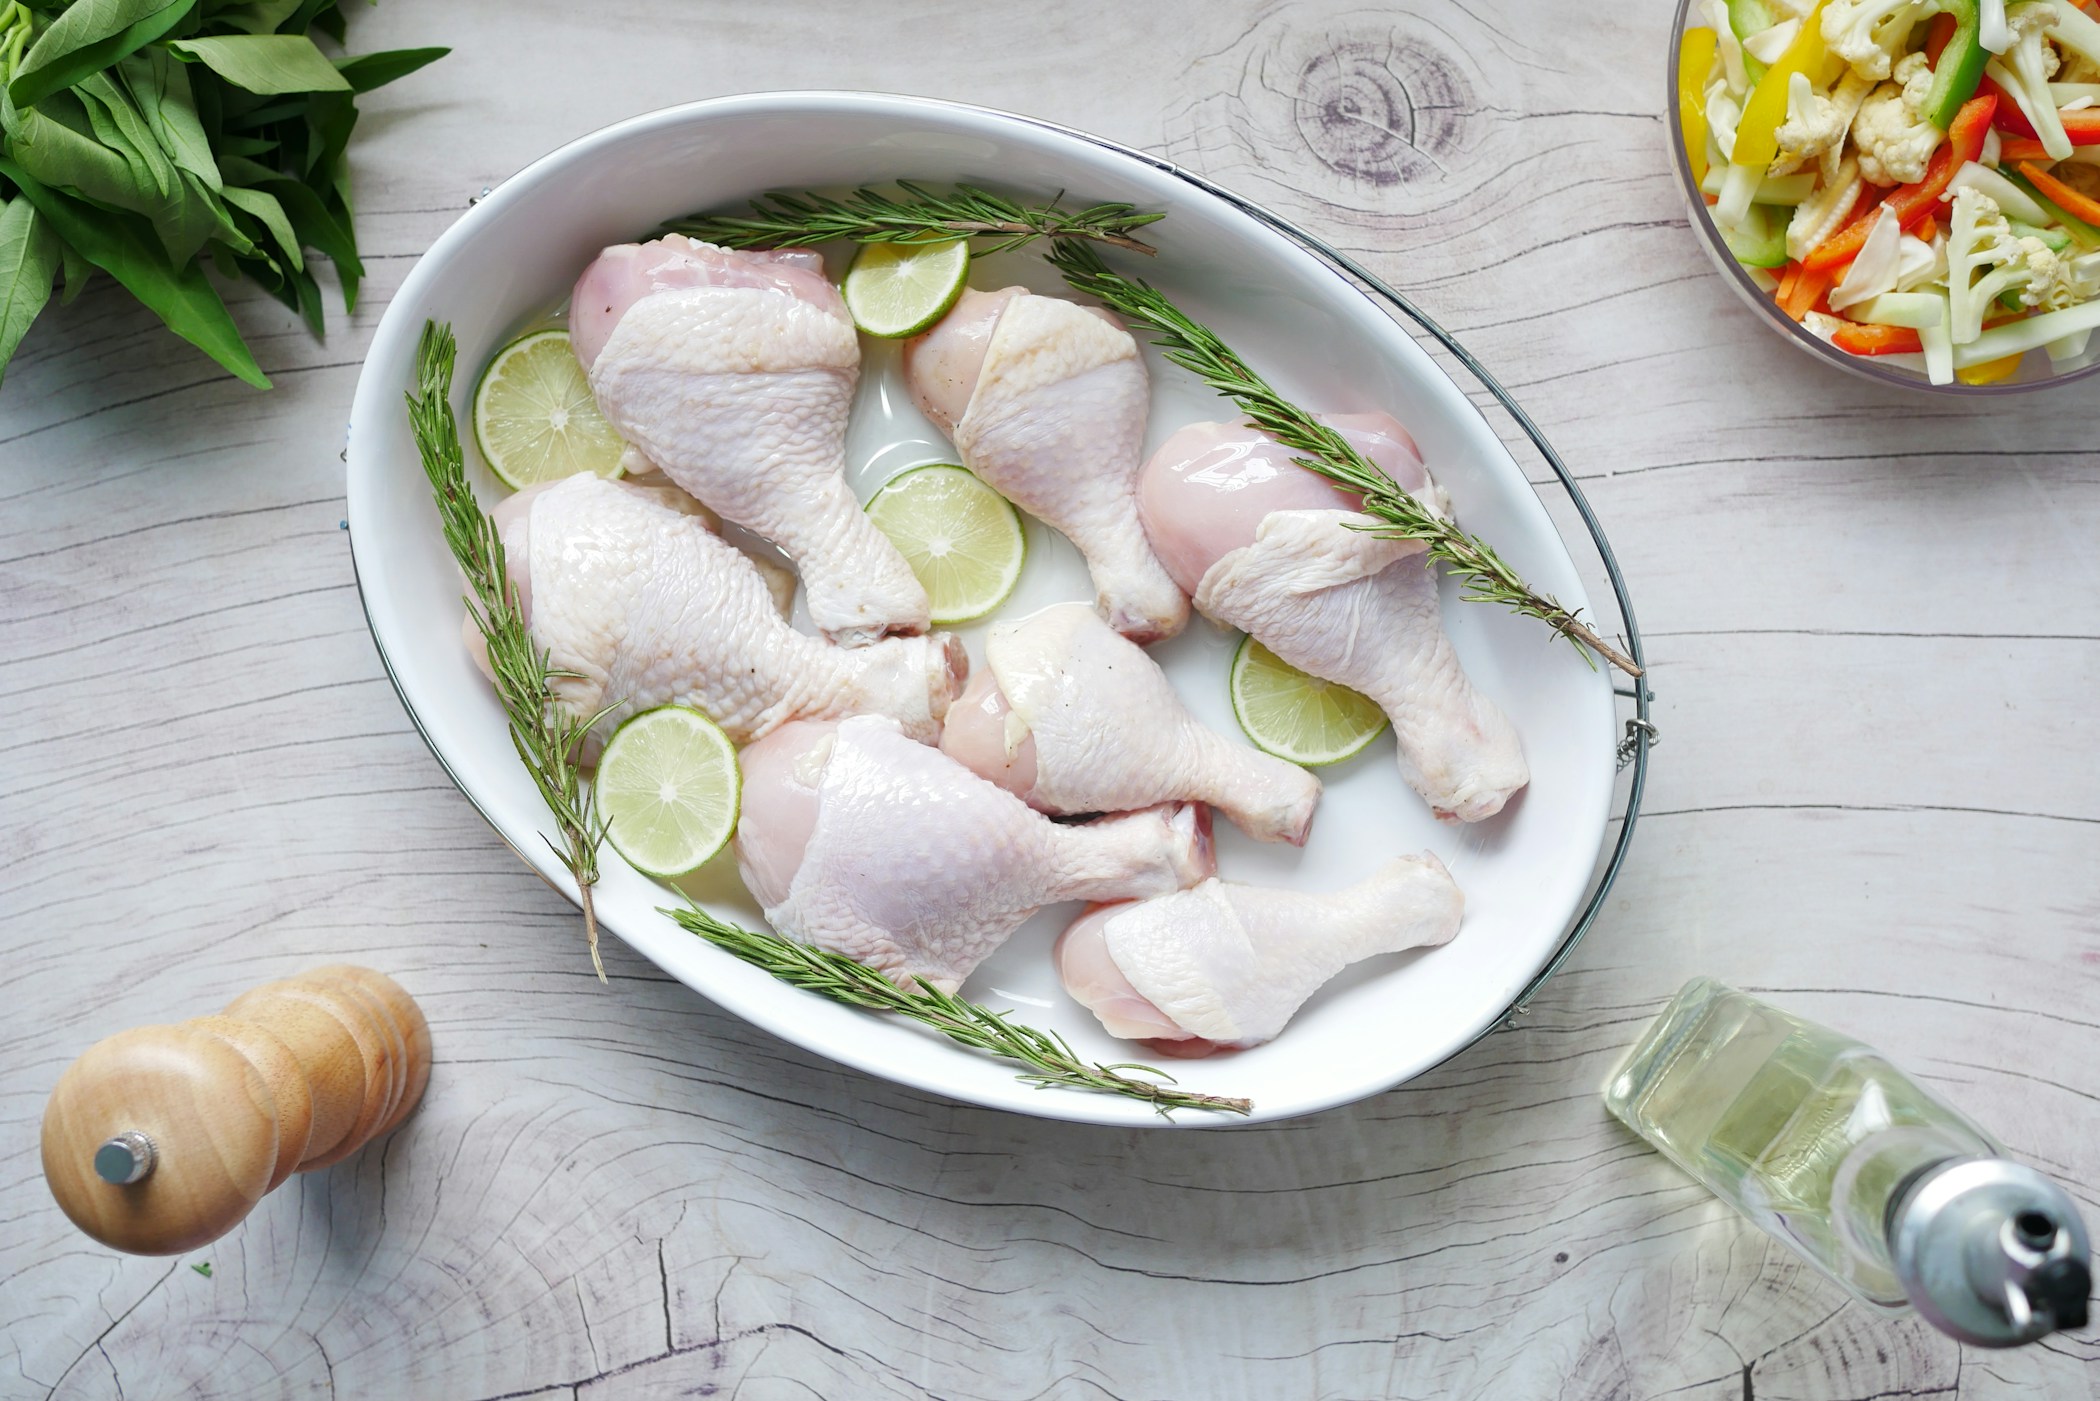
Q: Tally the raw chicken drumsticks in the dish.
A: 7